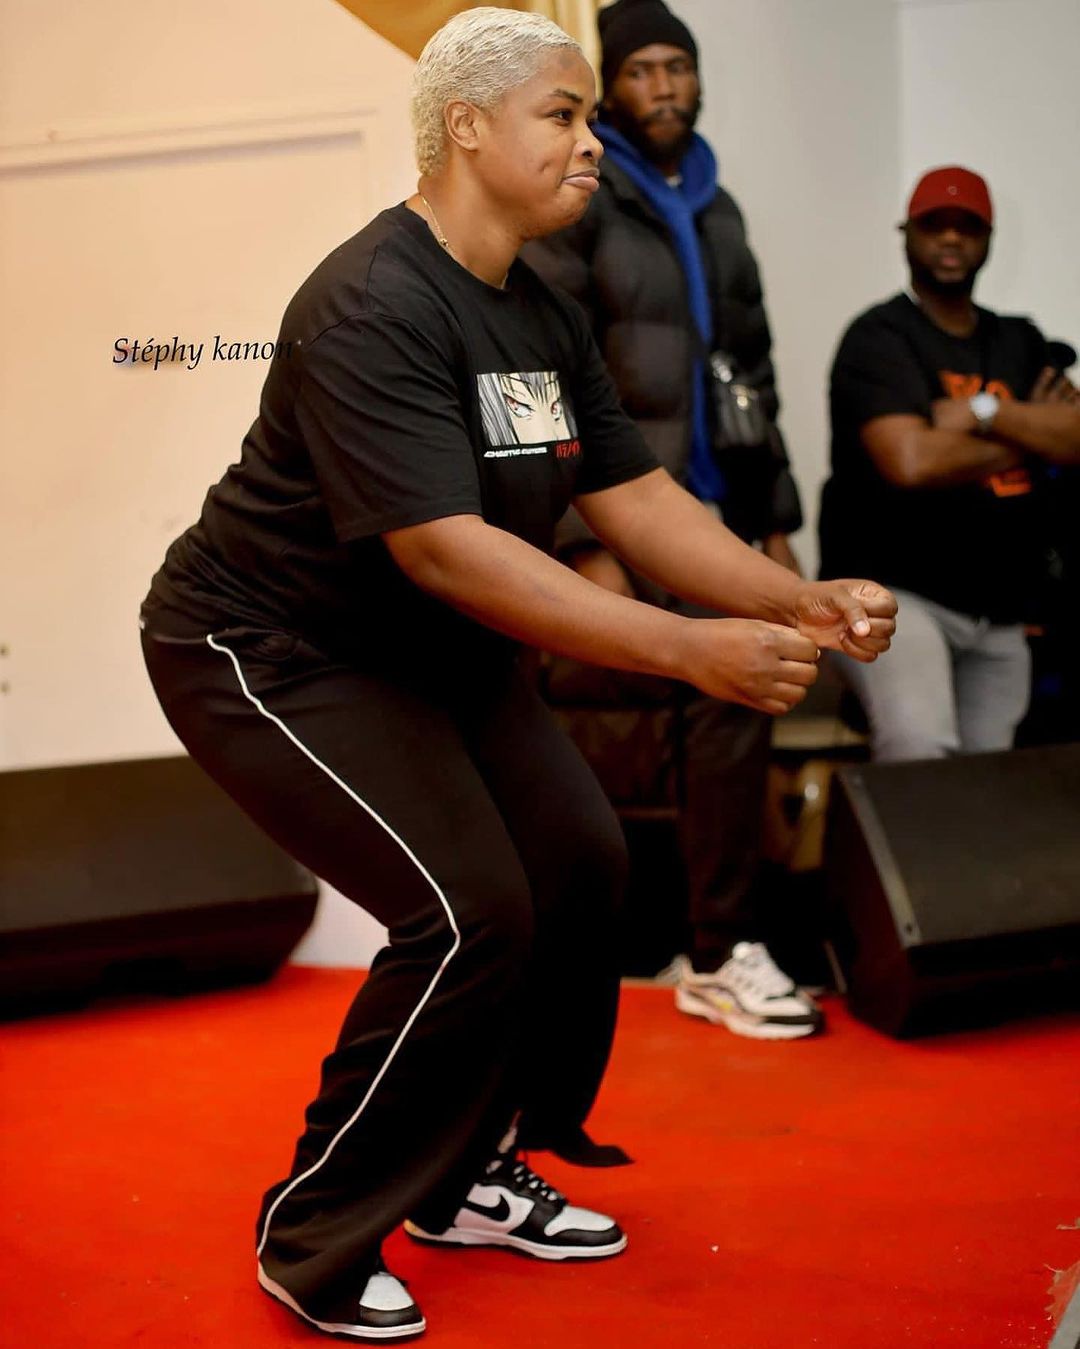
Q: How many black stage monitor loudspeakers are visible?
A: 2